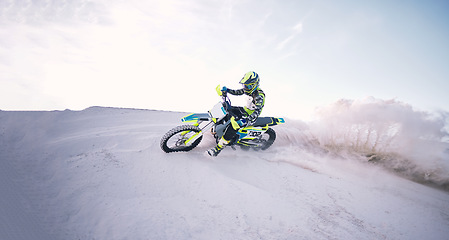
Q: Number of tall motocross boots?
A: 1